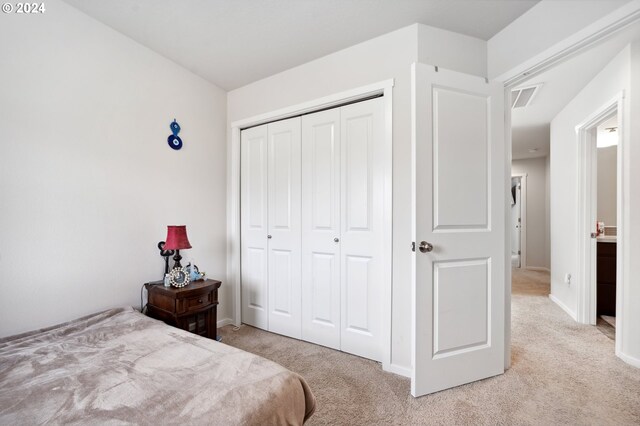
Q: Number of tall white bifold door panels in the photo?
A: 4